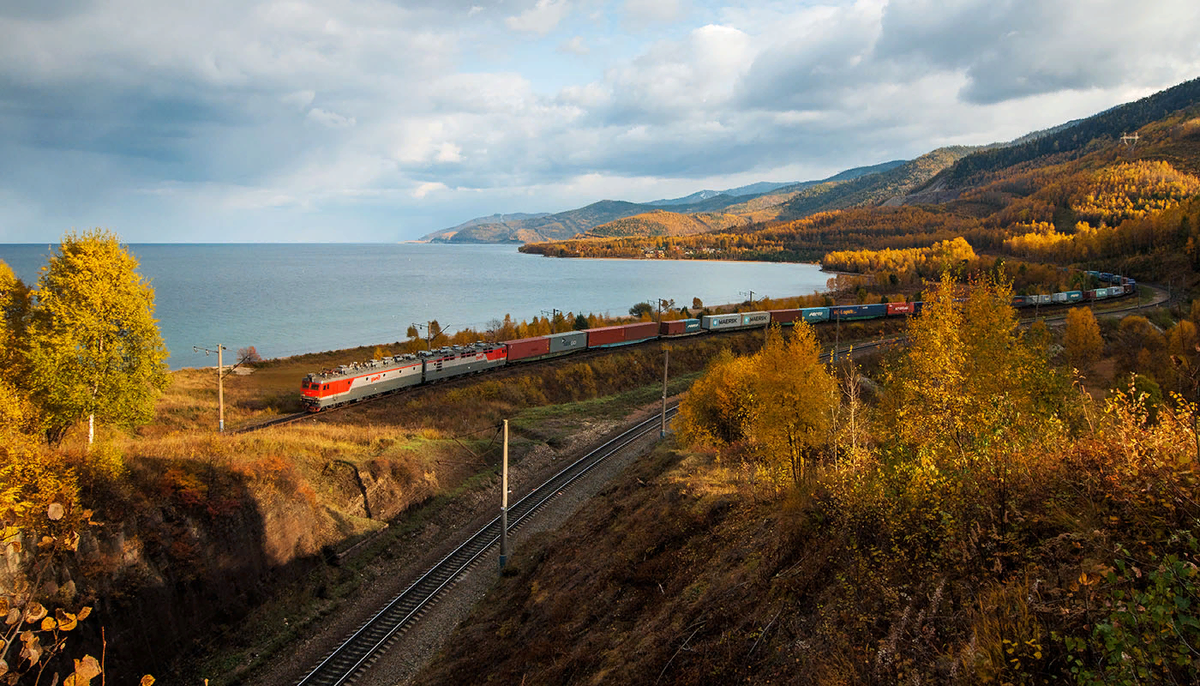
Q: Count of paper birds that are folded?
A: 0